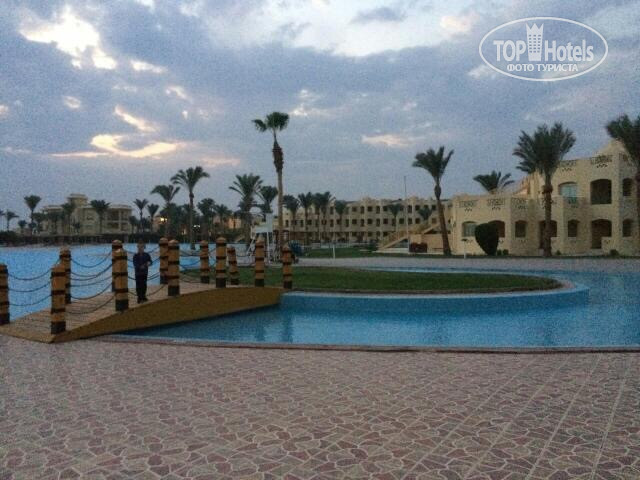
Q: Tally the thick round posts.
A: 12